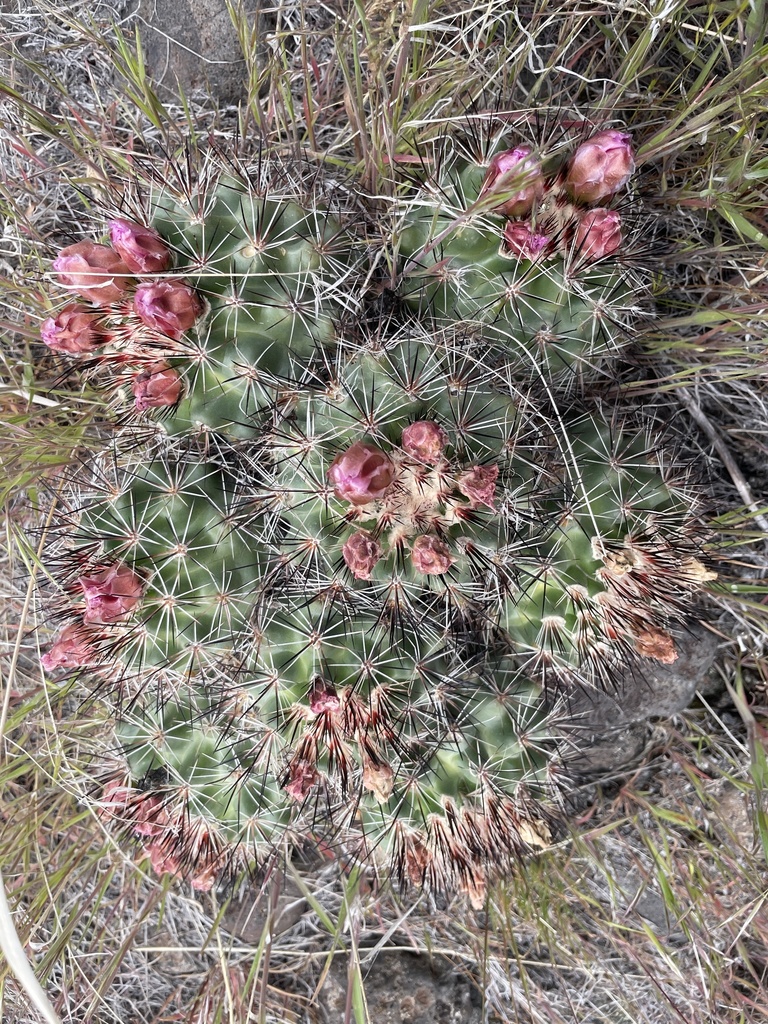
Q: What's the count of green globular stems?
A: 8